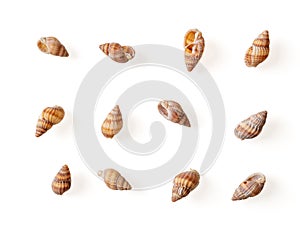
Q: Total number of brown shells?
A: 12